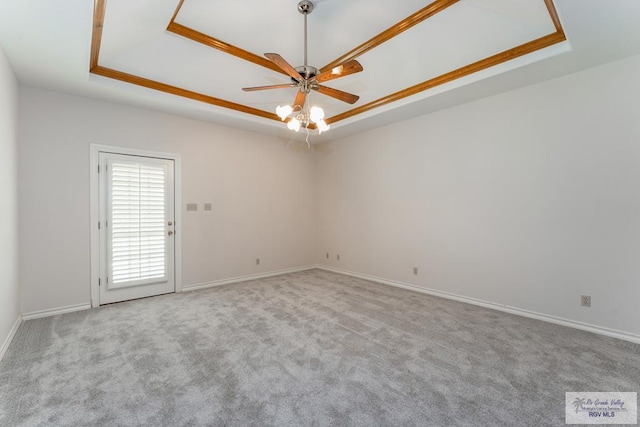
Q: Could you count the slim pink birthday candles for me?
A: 0